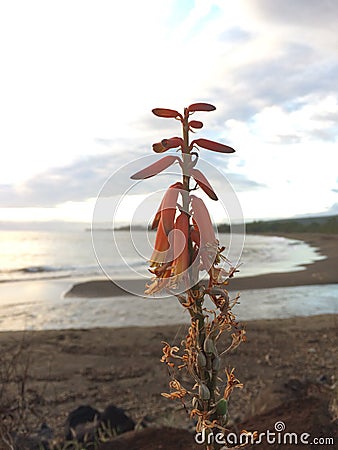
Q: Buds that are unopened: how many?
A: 7